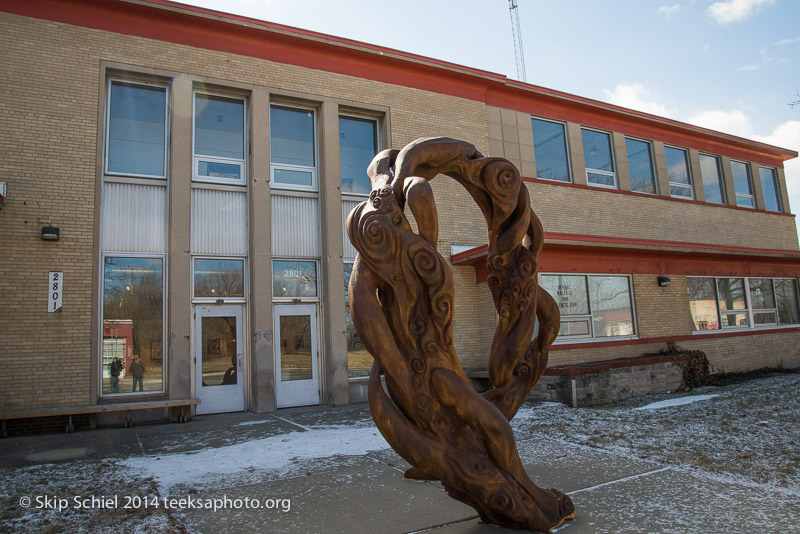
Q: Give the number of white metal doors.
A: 2